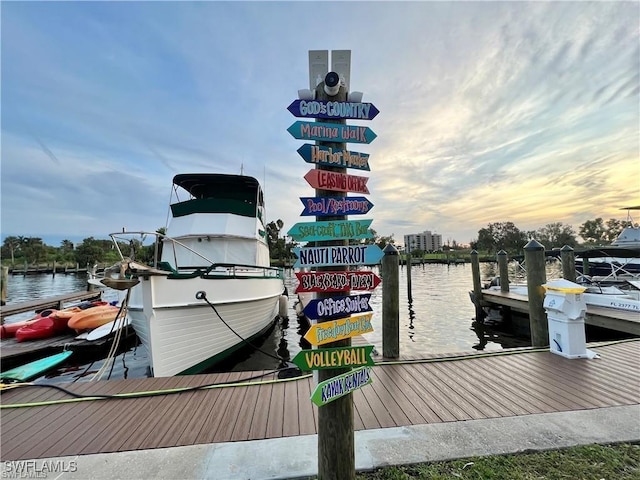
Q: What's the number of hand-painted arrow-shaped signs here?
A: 12